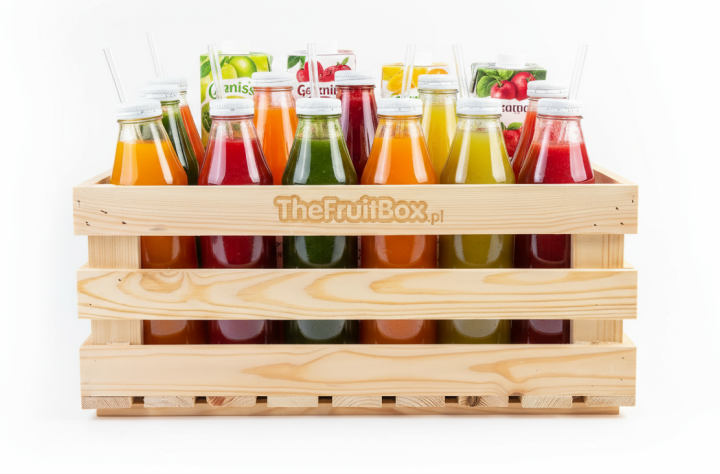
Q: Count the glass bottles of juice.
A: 12